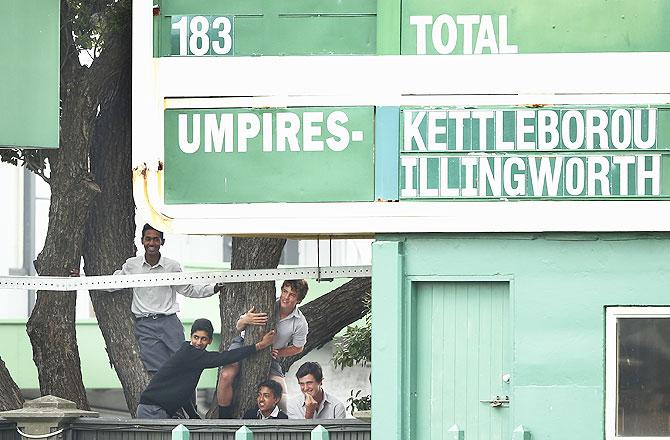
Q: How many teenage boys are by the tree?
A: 5